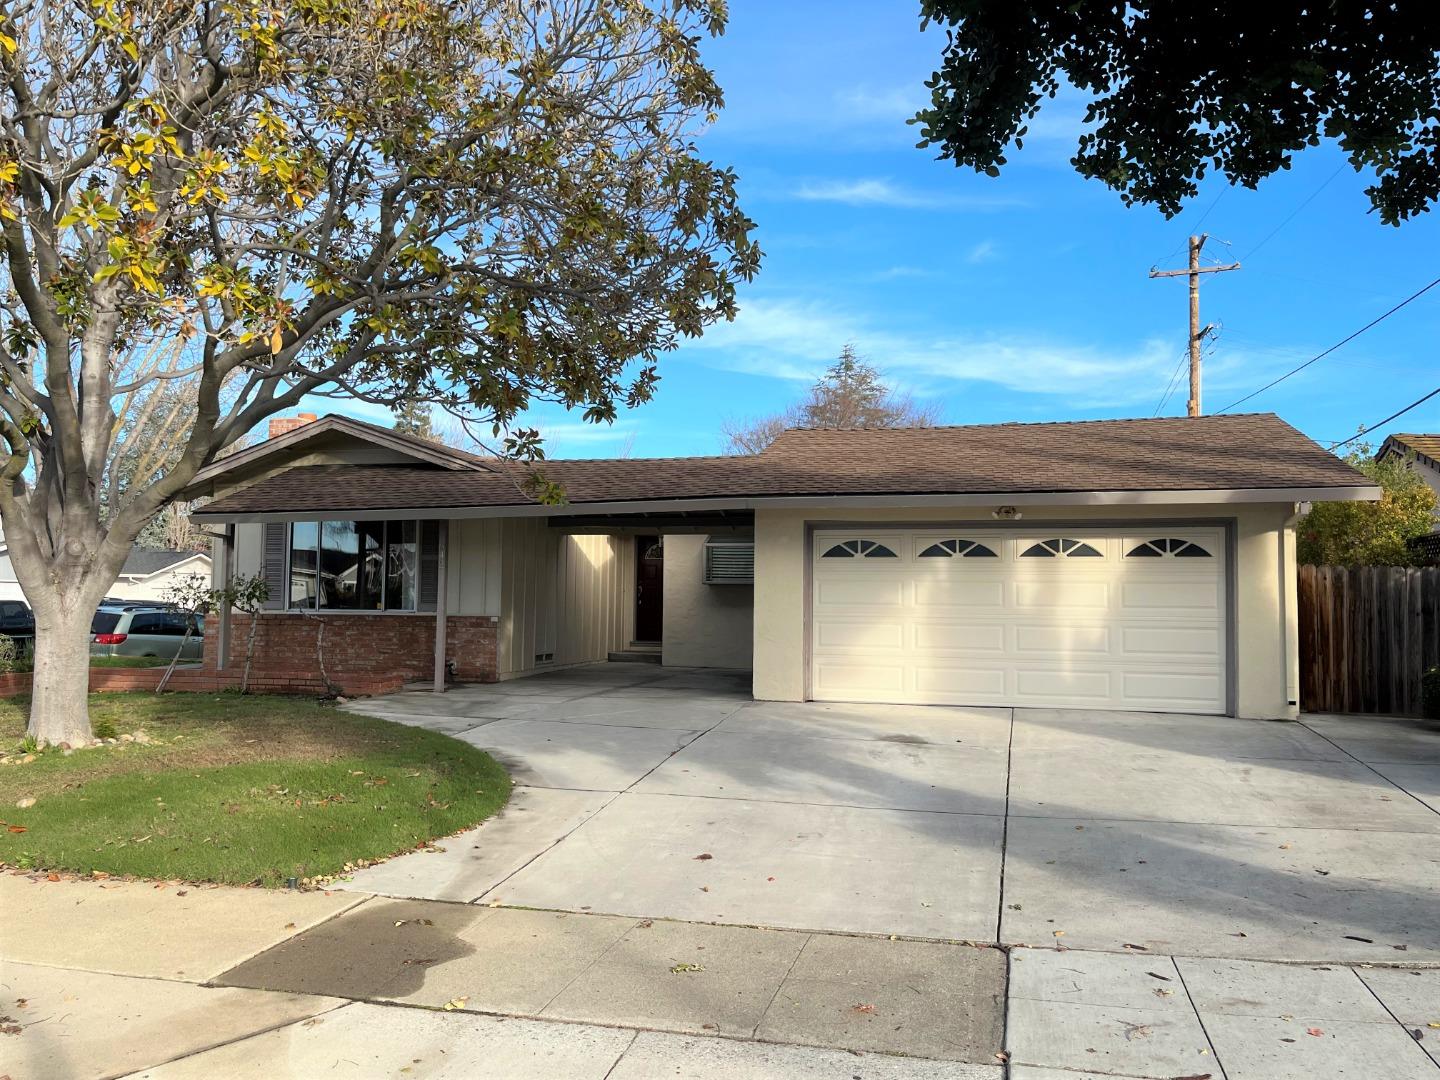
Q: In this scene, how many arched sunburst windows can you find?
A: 4